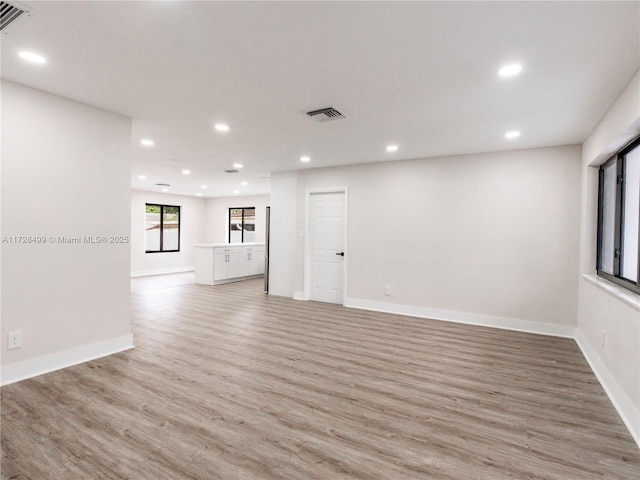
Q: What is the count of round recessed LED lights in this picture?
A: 15